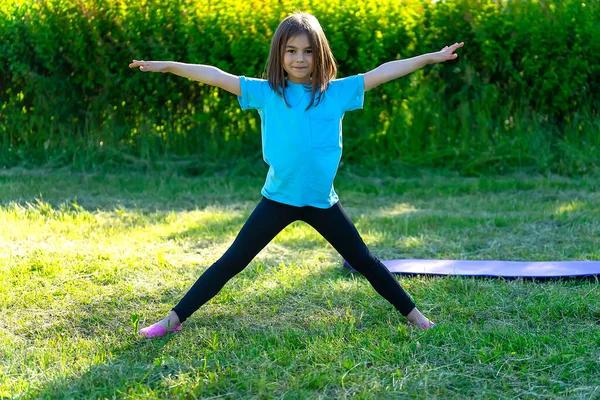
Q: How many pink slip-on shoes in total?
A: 2